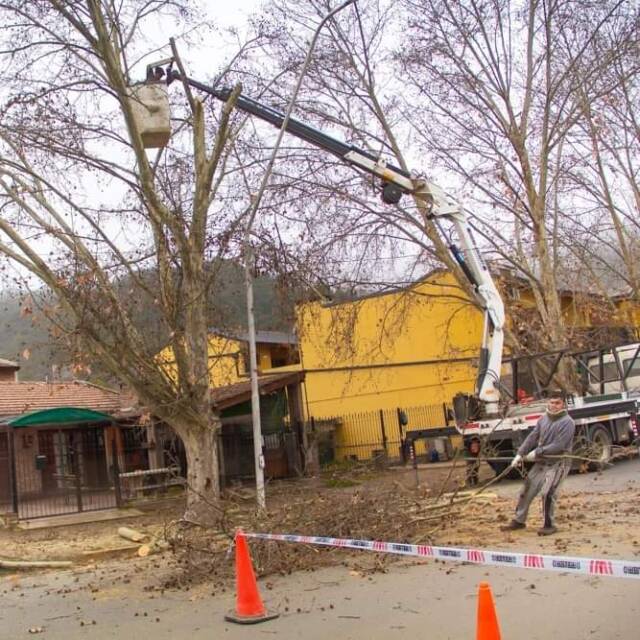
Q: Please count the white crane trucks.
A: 1